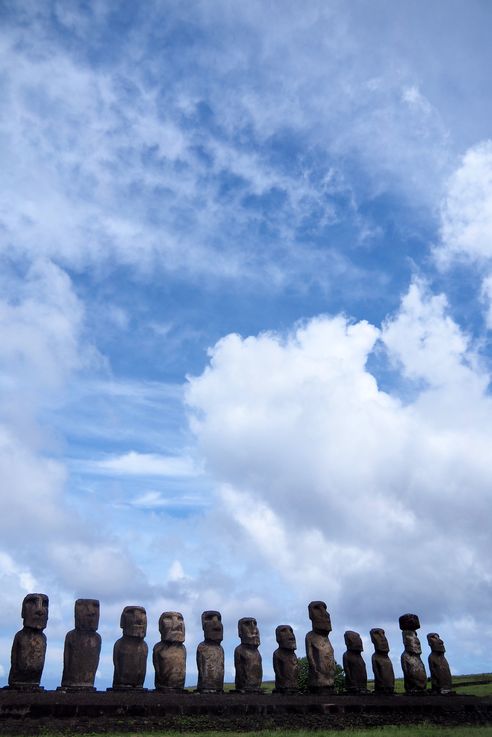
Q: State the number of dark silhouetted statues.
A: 12